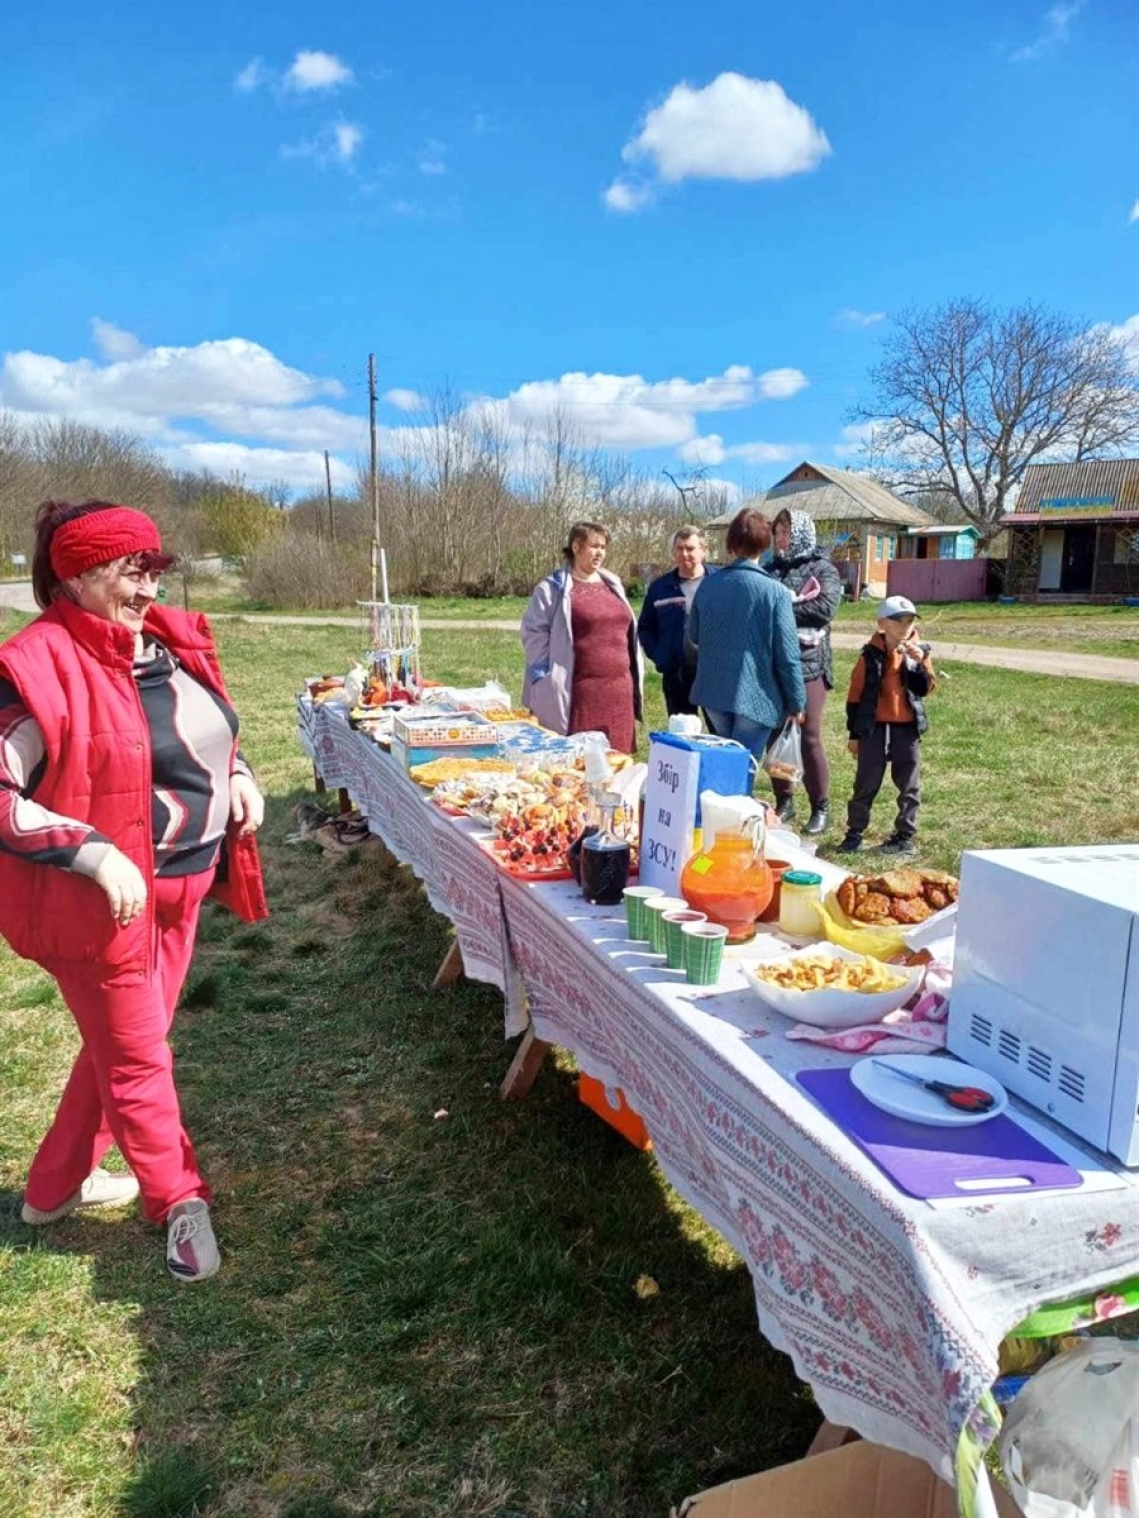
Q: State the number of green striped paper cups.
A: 4